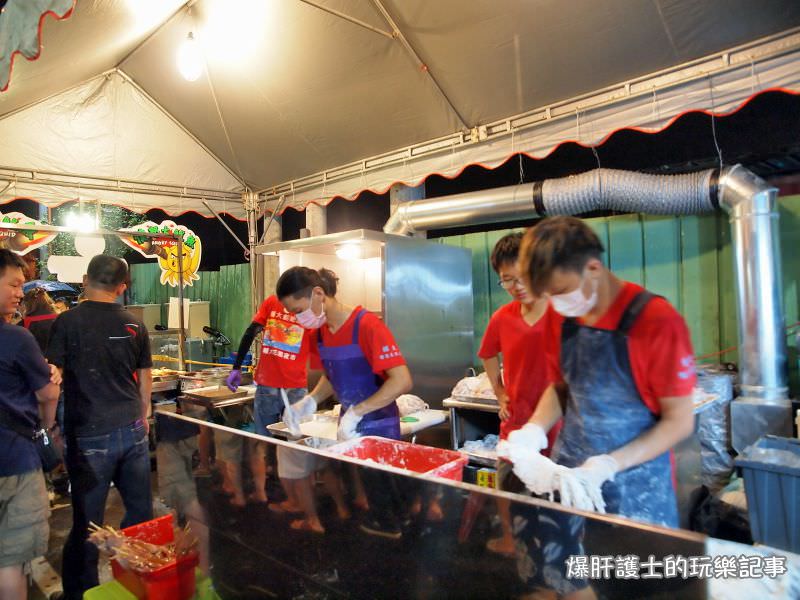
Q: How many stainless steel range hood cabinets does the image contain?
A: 1